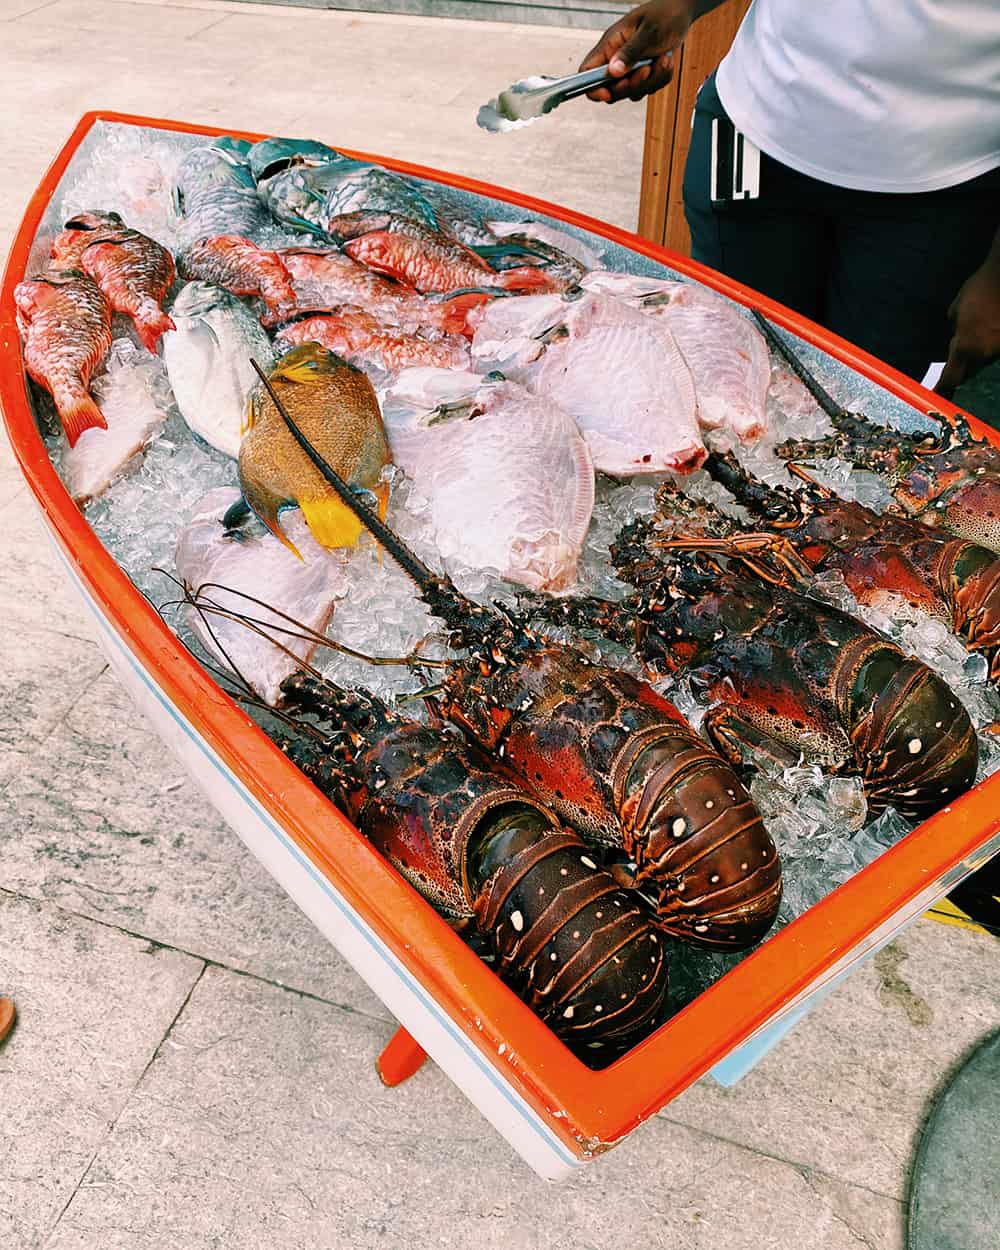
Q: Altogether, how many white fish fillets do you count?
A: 5